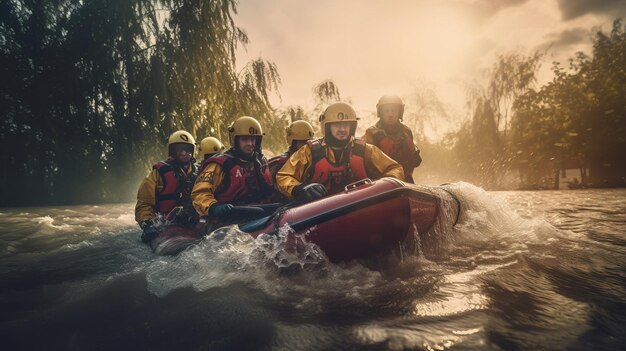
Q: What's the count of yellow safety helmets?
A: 6